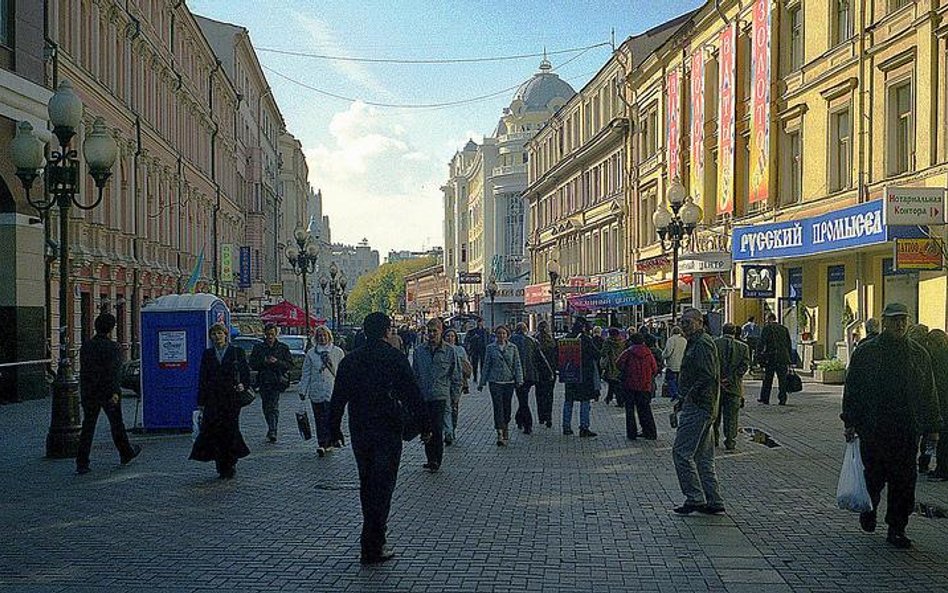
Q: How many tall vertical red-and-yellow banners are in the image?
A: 4